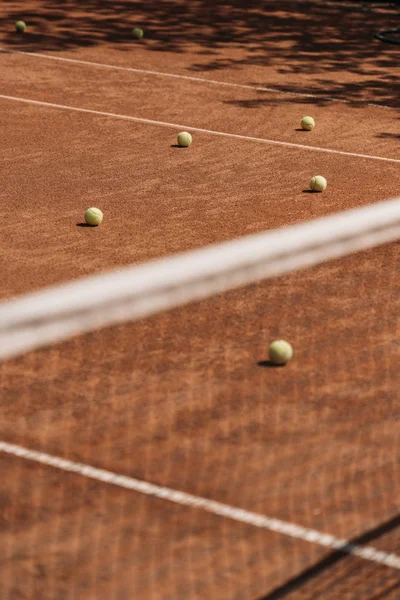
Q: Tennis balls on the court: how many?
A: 7